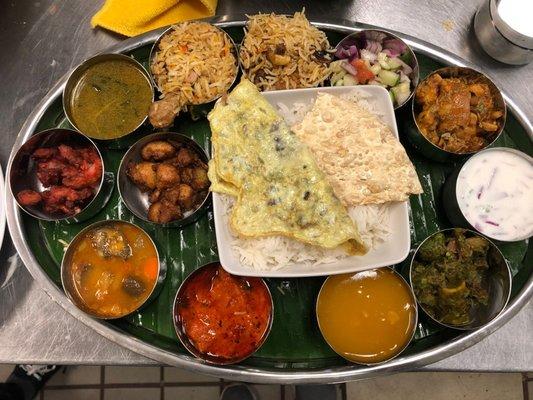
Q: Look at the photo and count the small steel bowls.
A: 12